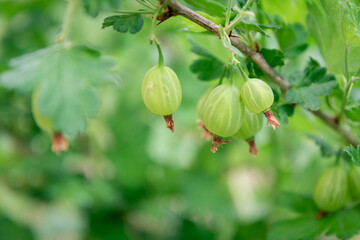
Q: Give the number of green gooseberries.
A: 8